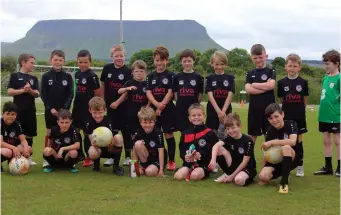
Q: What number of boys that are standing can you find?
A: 11